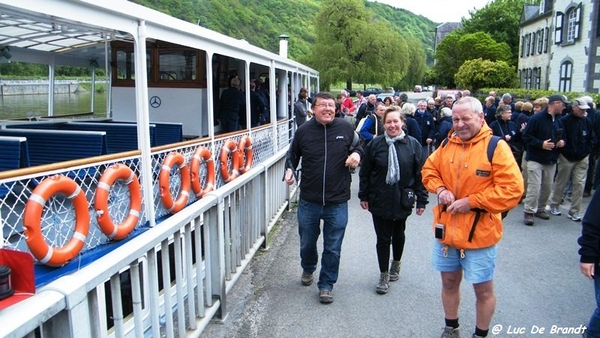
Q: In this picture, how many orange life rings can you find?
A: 6